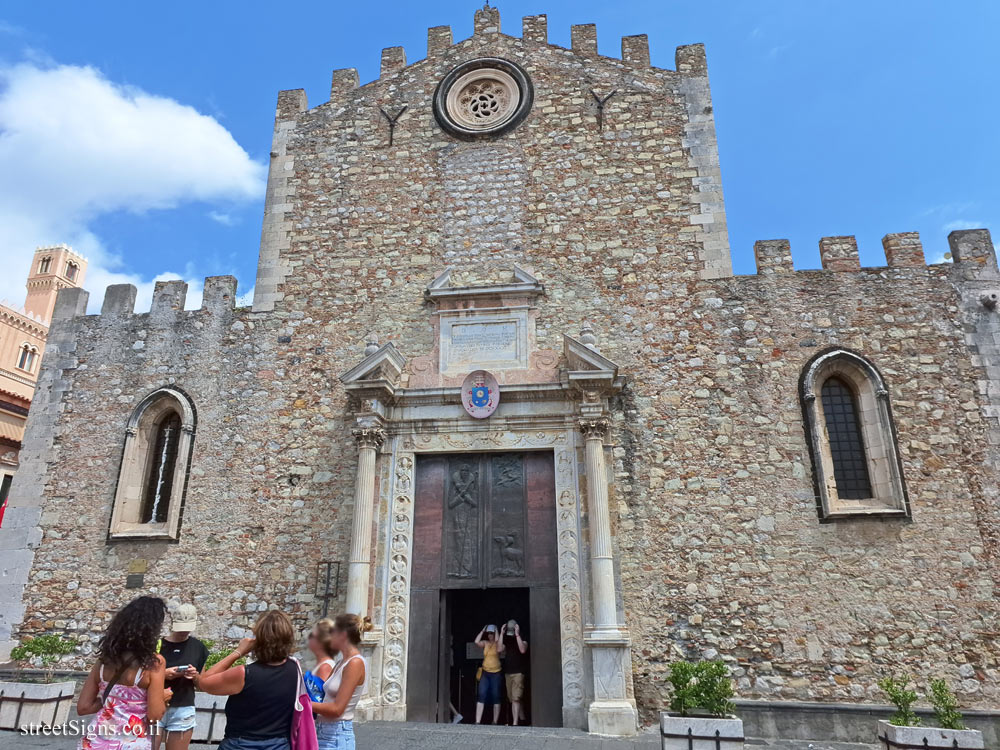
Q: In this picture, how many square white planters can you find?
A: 4